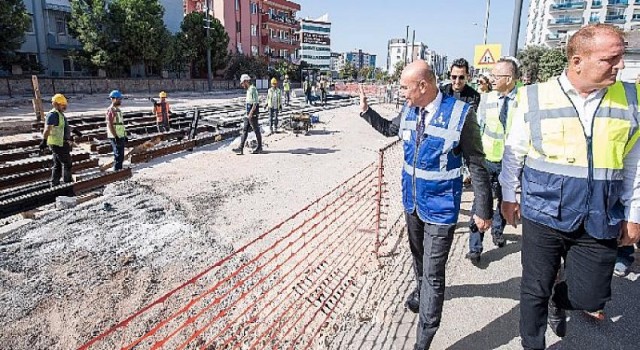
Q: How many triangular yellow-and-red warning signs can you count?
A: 1